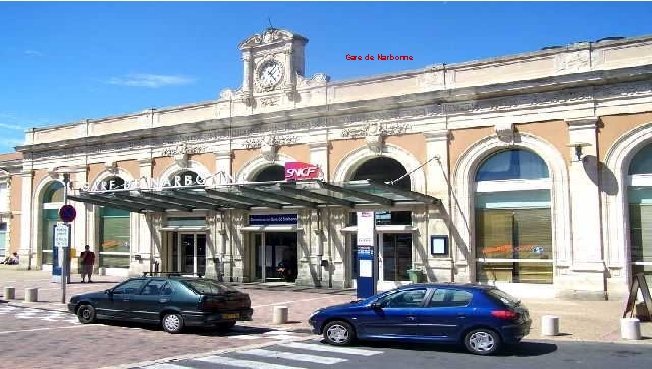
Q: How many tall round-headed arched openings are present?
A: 7